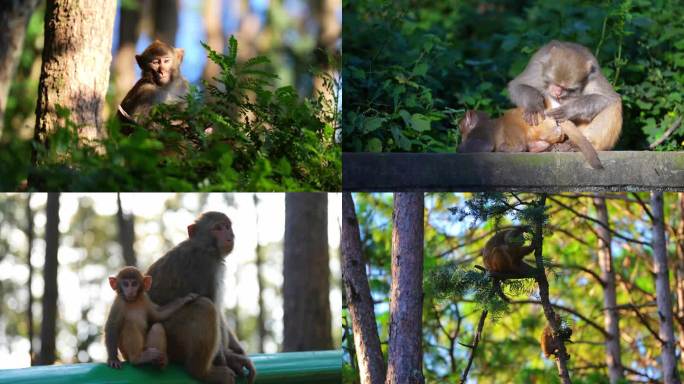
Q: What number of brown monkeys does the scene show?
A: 7